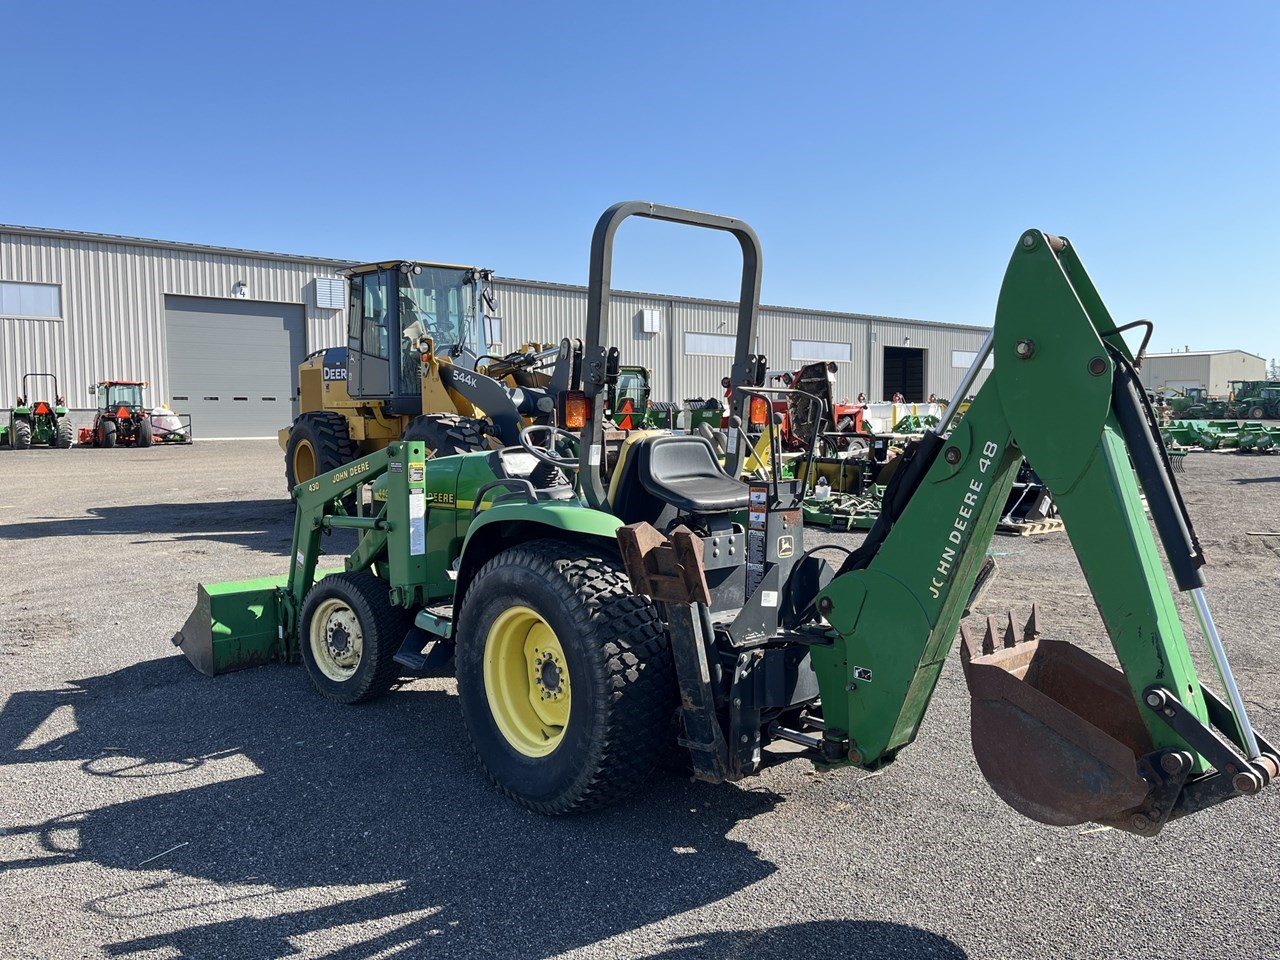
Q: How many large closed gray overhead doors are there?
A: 1